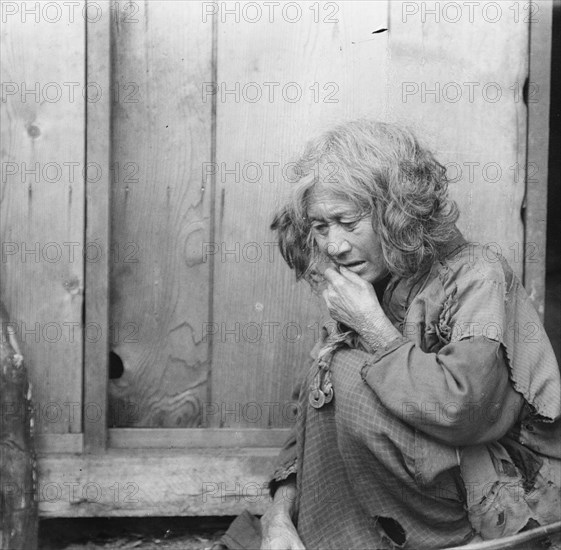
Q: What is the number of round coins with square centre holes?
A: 2